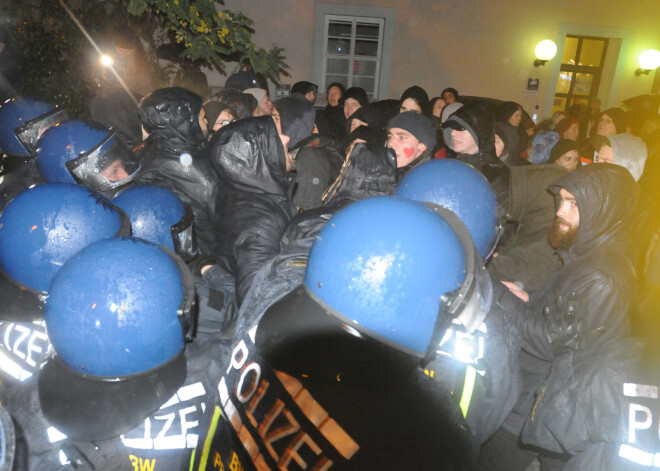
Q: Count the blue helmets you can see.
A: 7